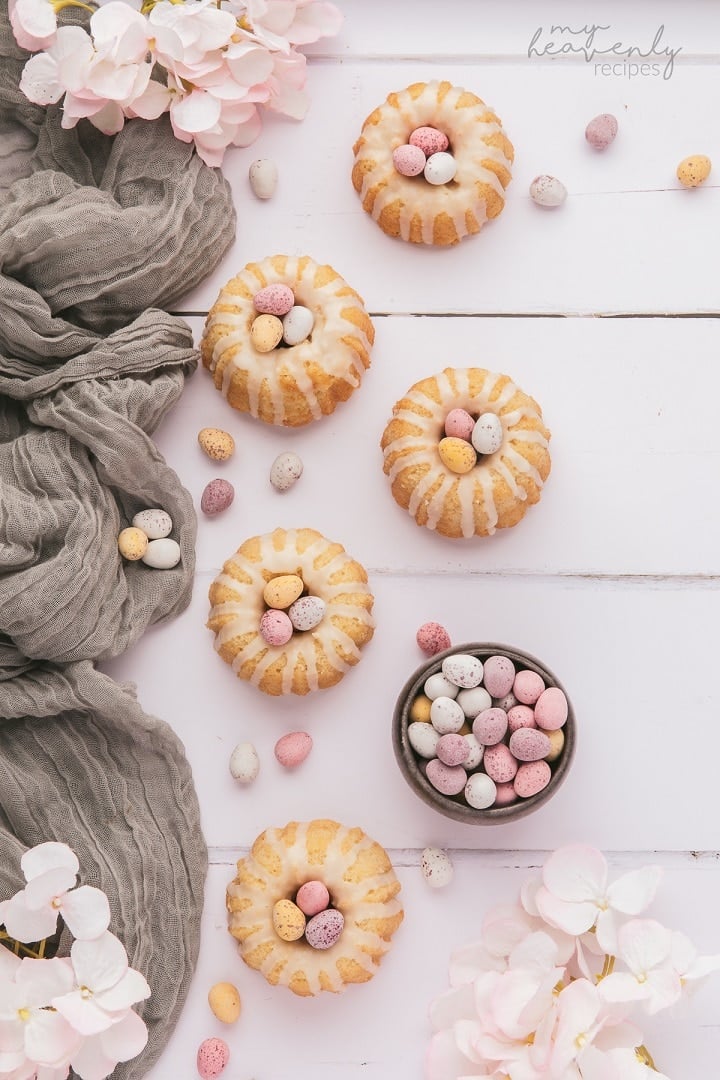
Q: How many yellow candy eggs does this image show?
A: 11